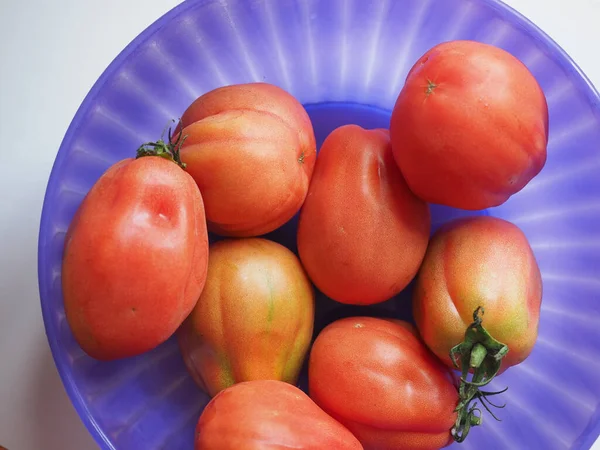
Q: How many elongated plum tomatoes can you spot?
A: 8